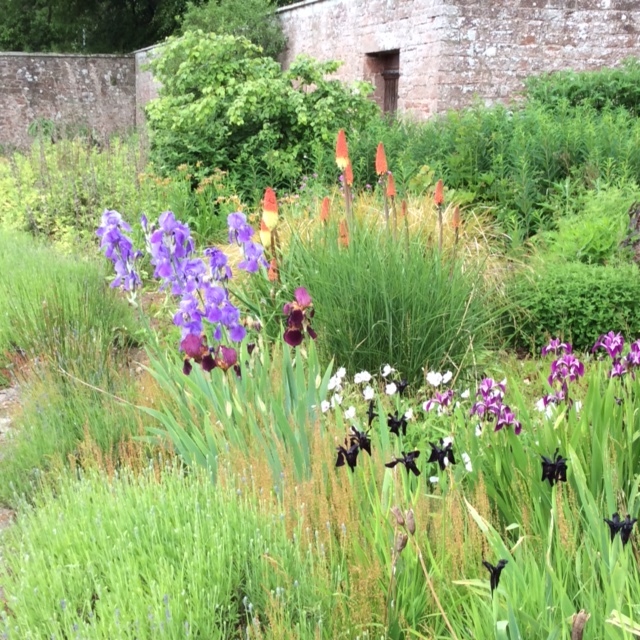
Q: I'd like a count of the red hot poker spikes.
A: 12